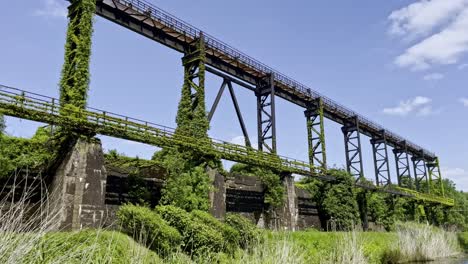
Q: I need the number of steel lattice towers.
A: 9